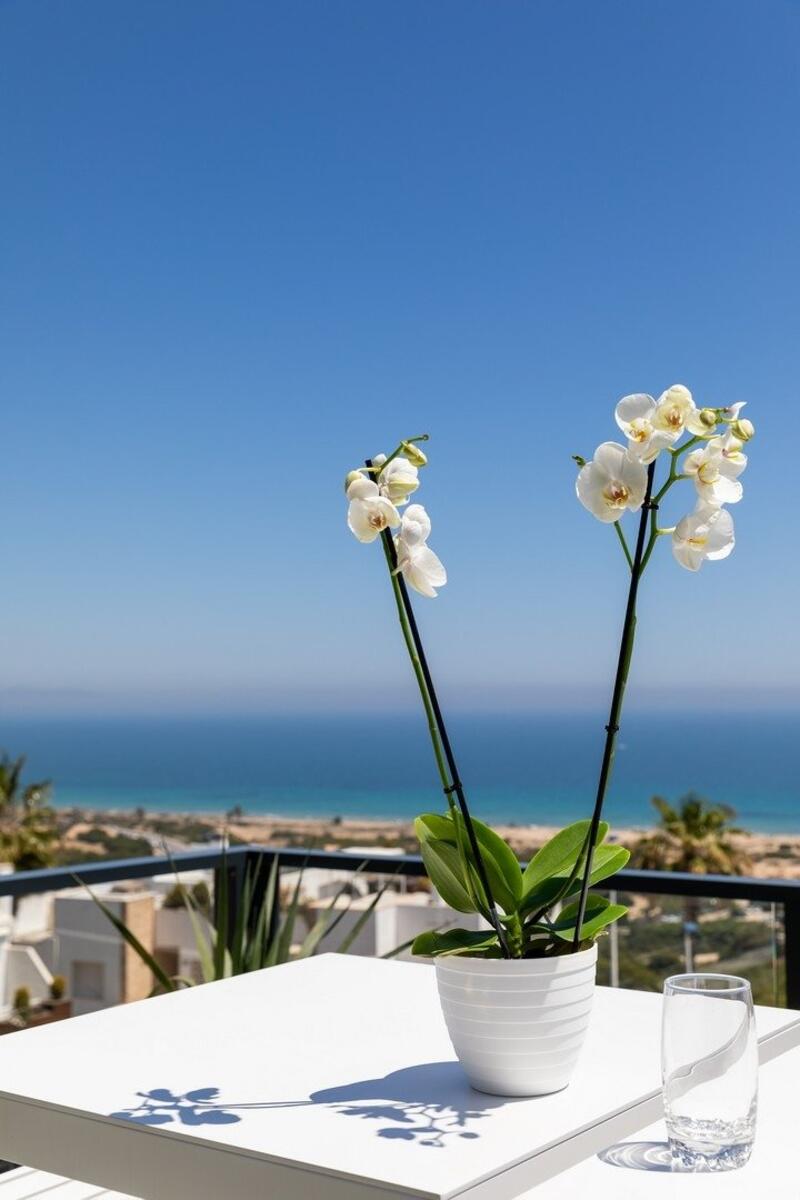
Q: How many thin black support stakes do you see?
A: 2